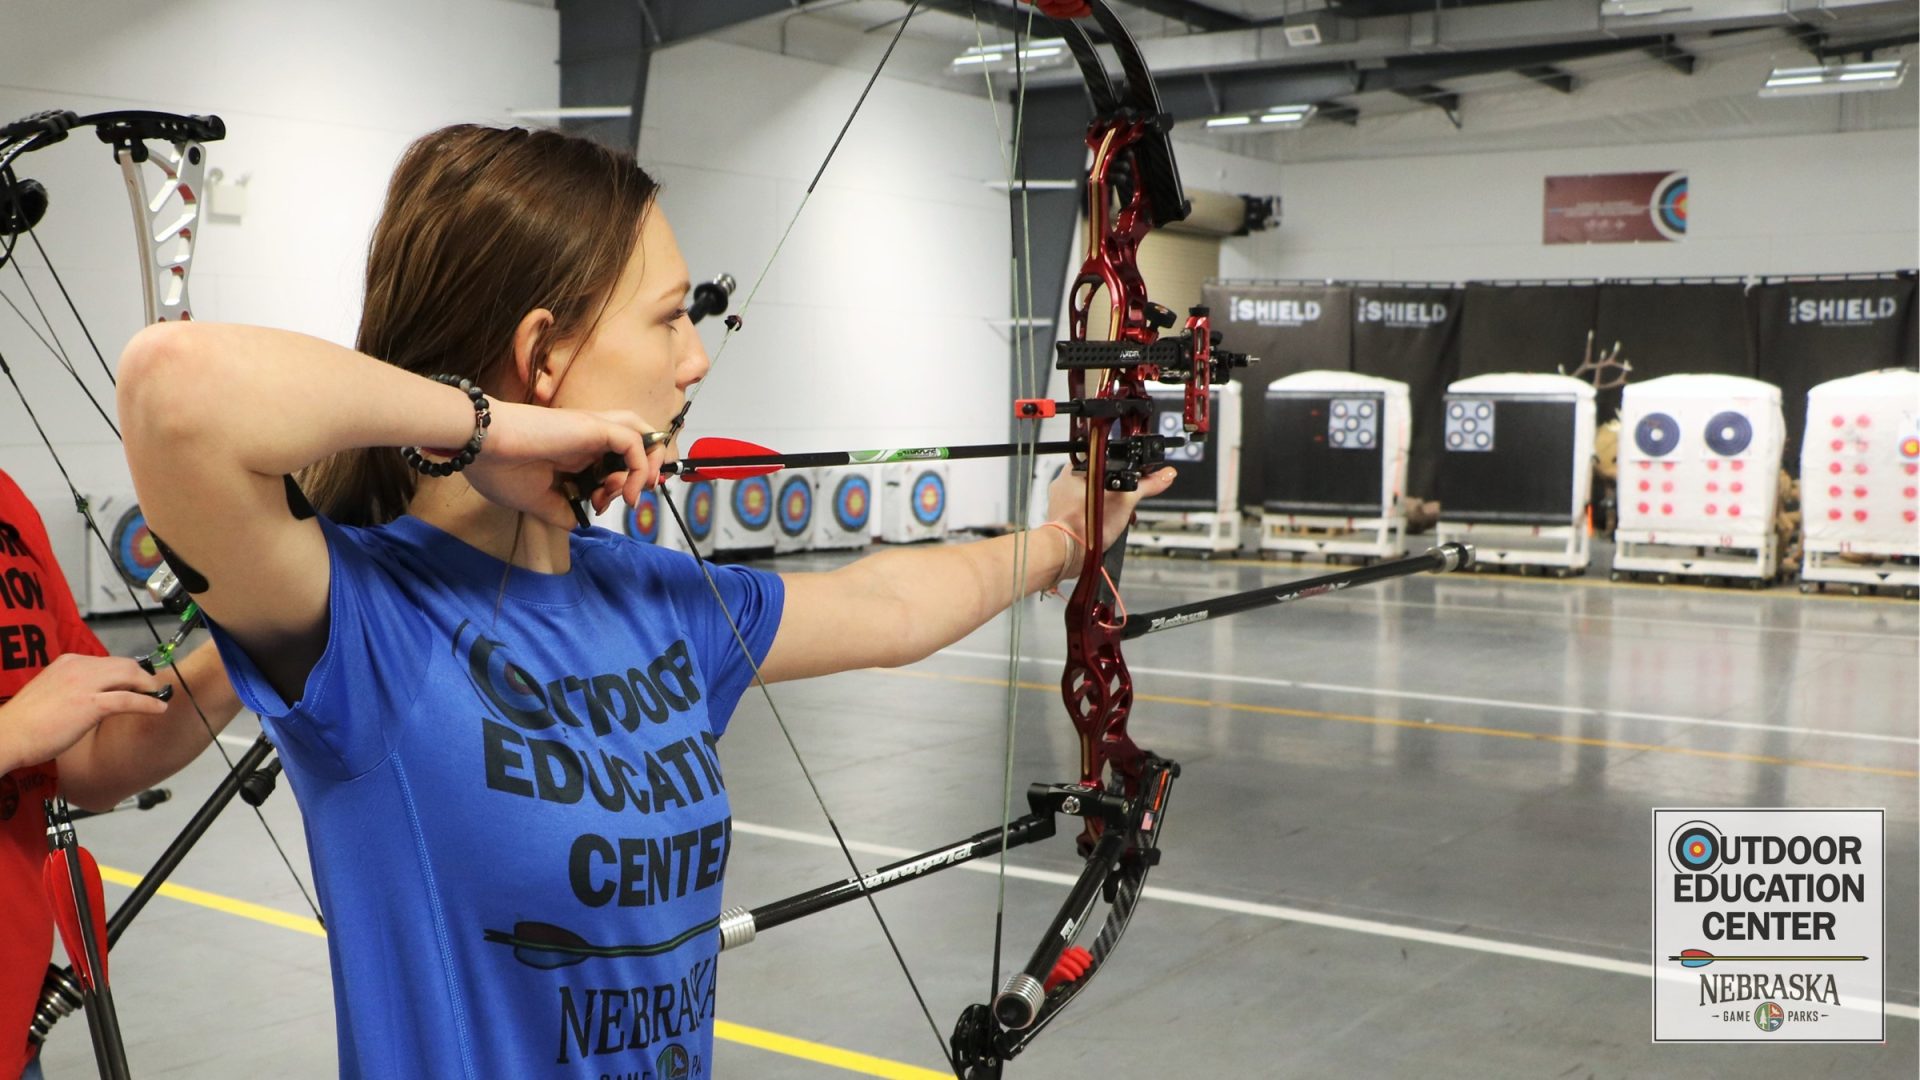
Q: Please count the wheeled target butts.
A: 5